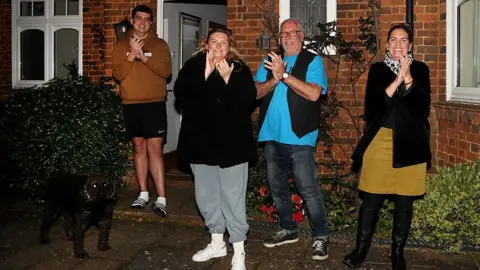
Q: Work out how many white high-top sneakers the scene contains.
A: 2